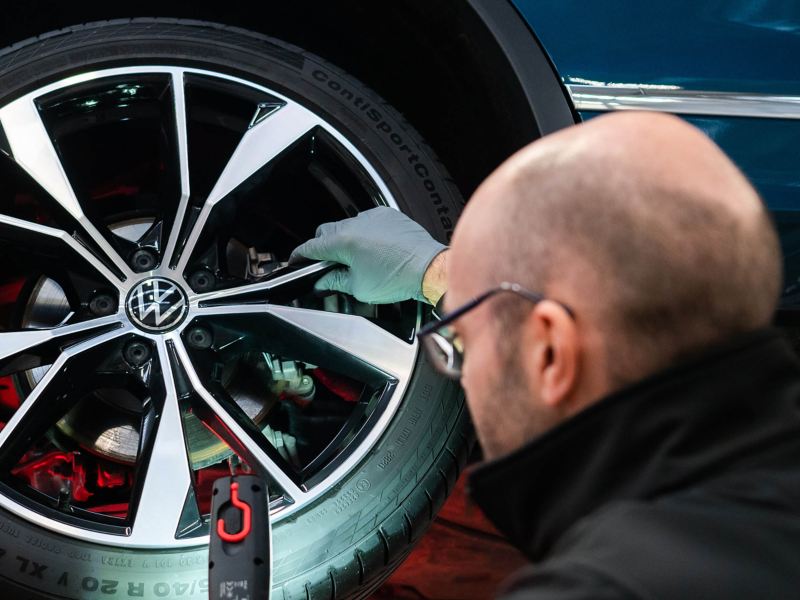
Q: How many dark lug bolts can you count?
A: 5